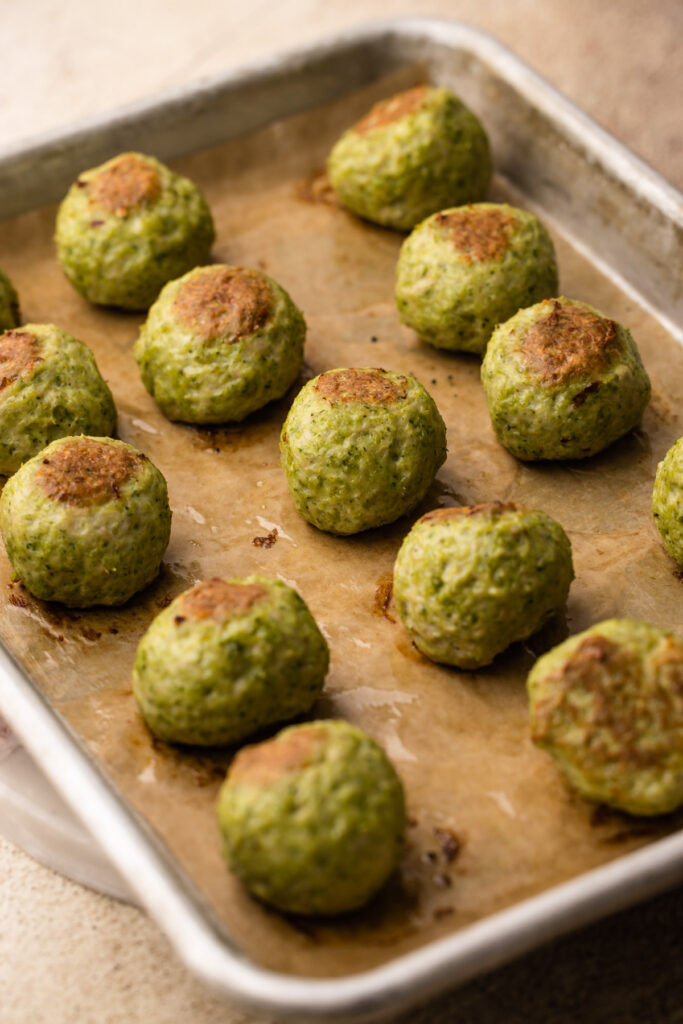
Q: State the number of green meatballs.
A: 14